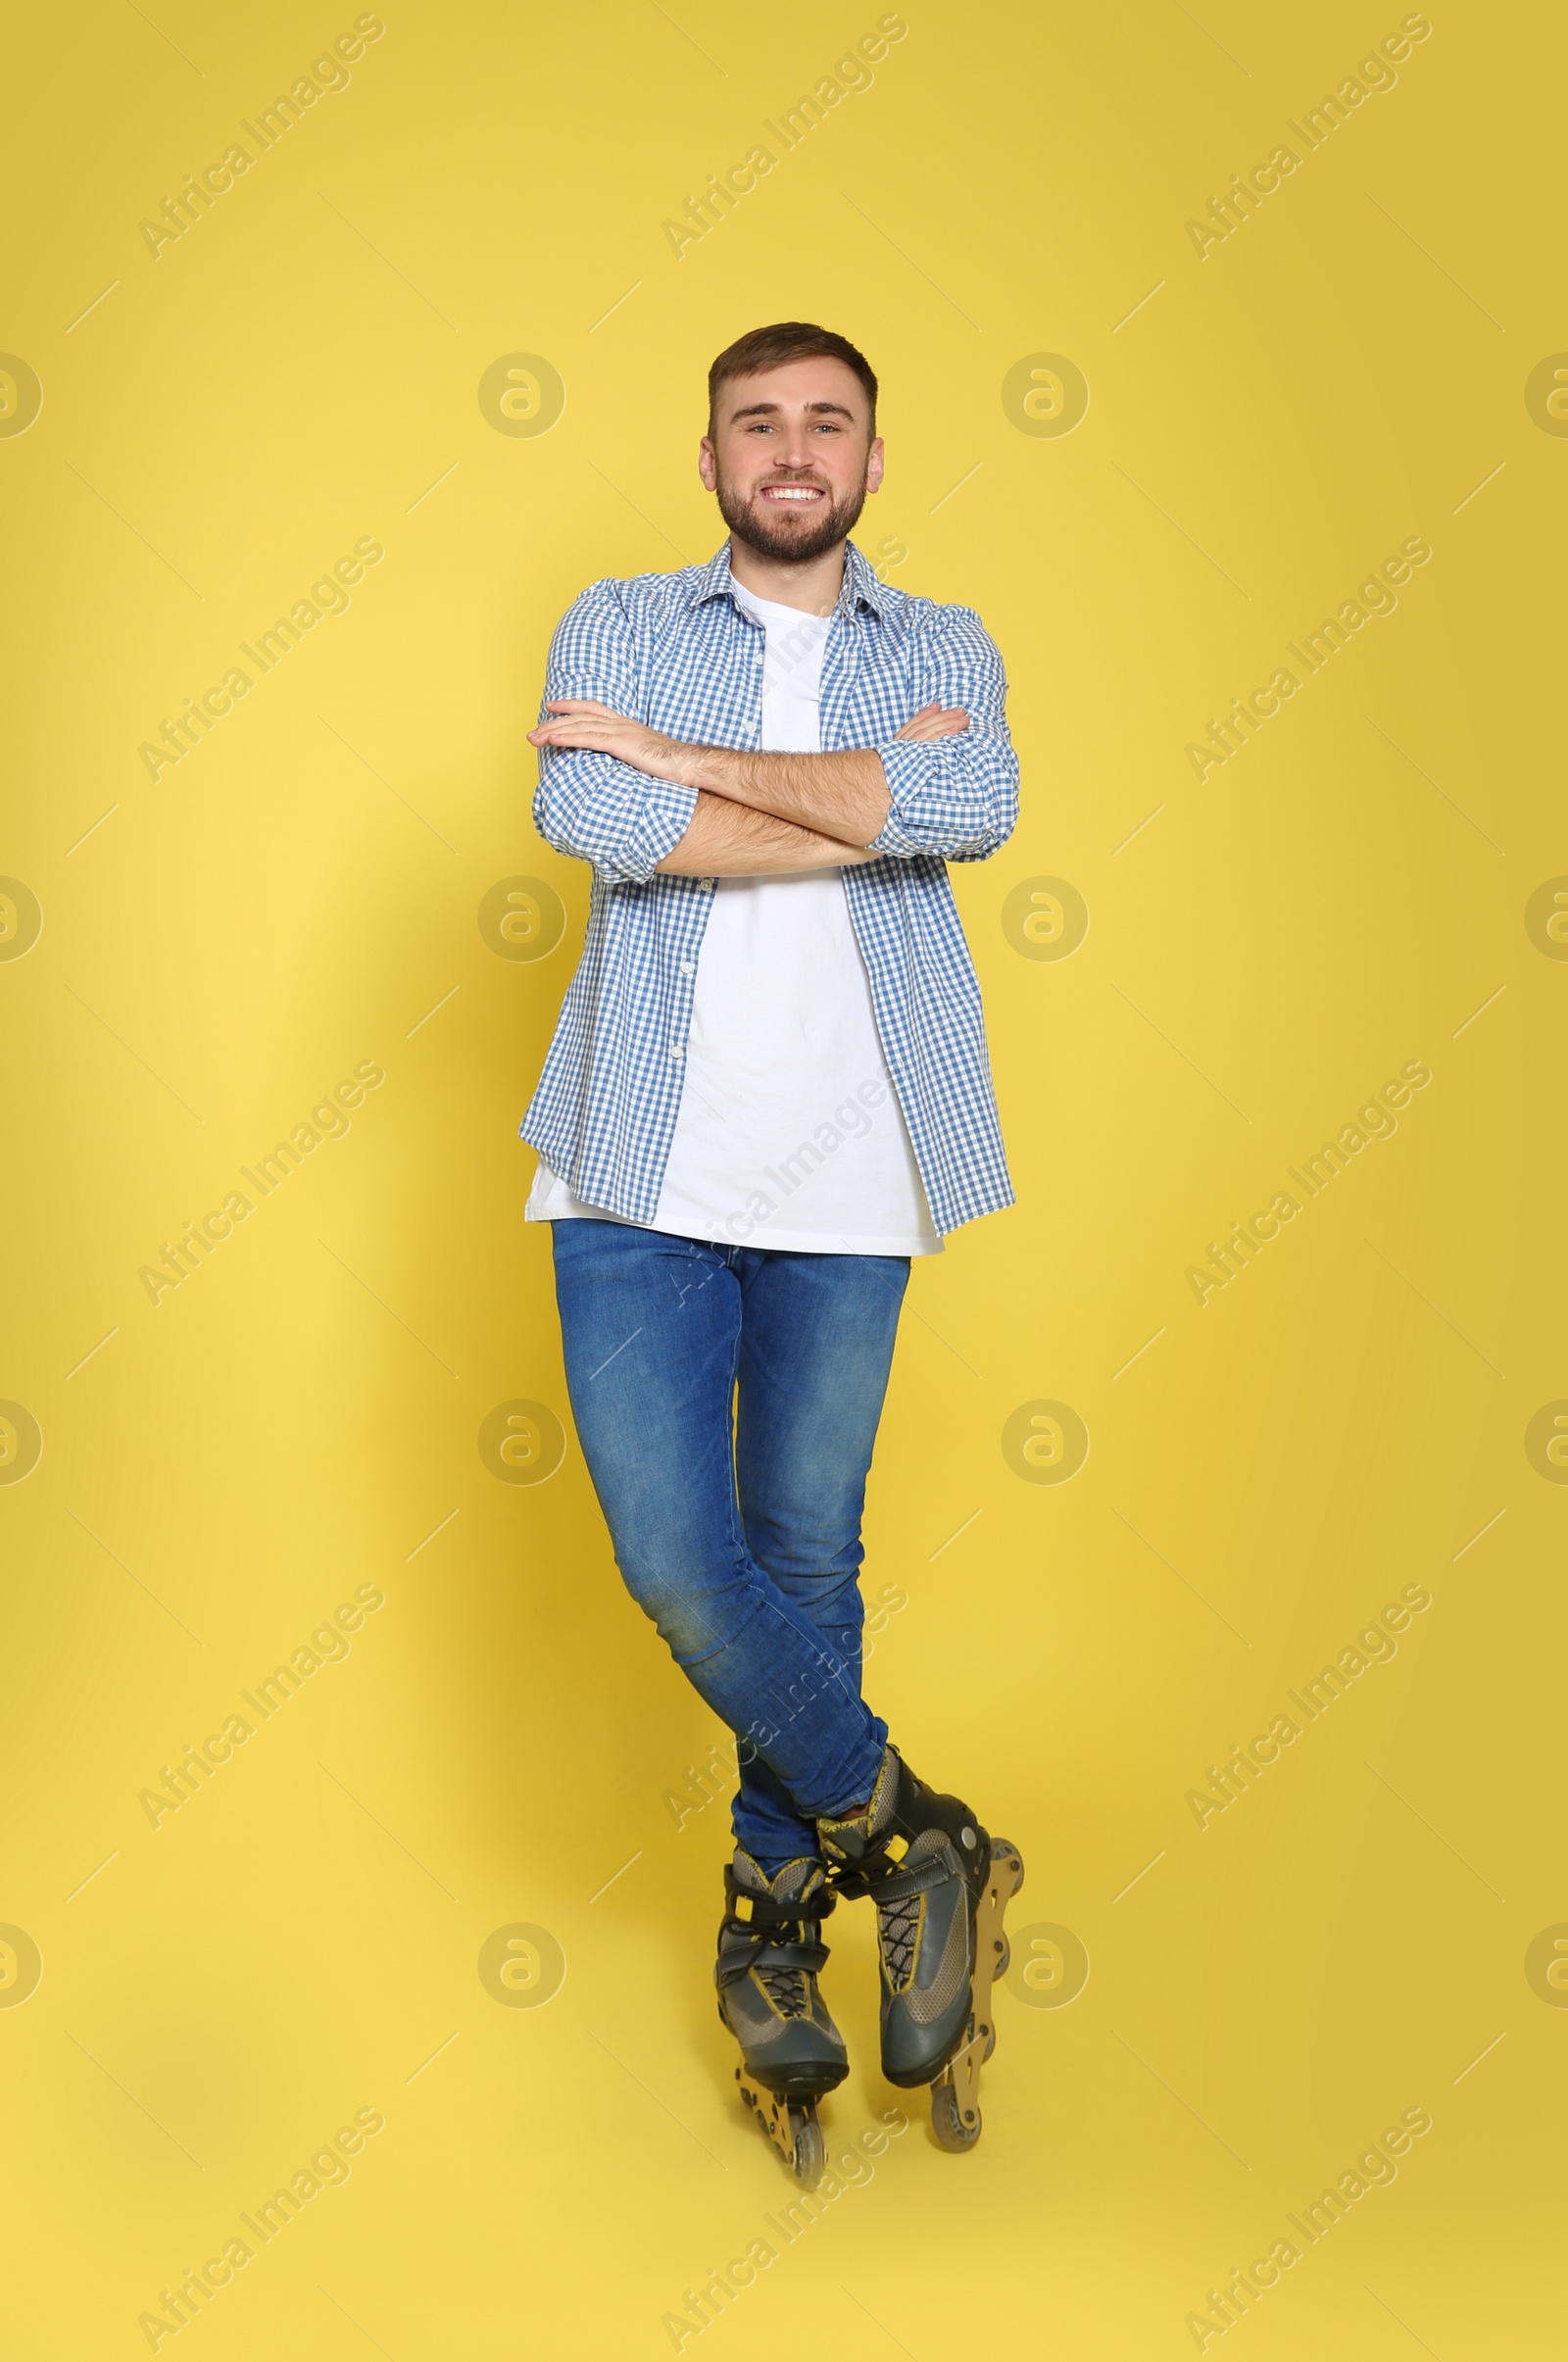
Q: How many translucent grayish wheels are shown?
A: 8